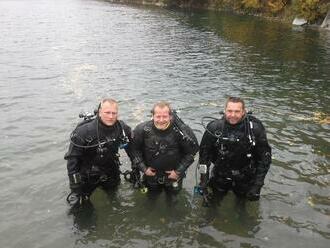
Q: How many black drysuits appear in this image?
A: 3